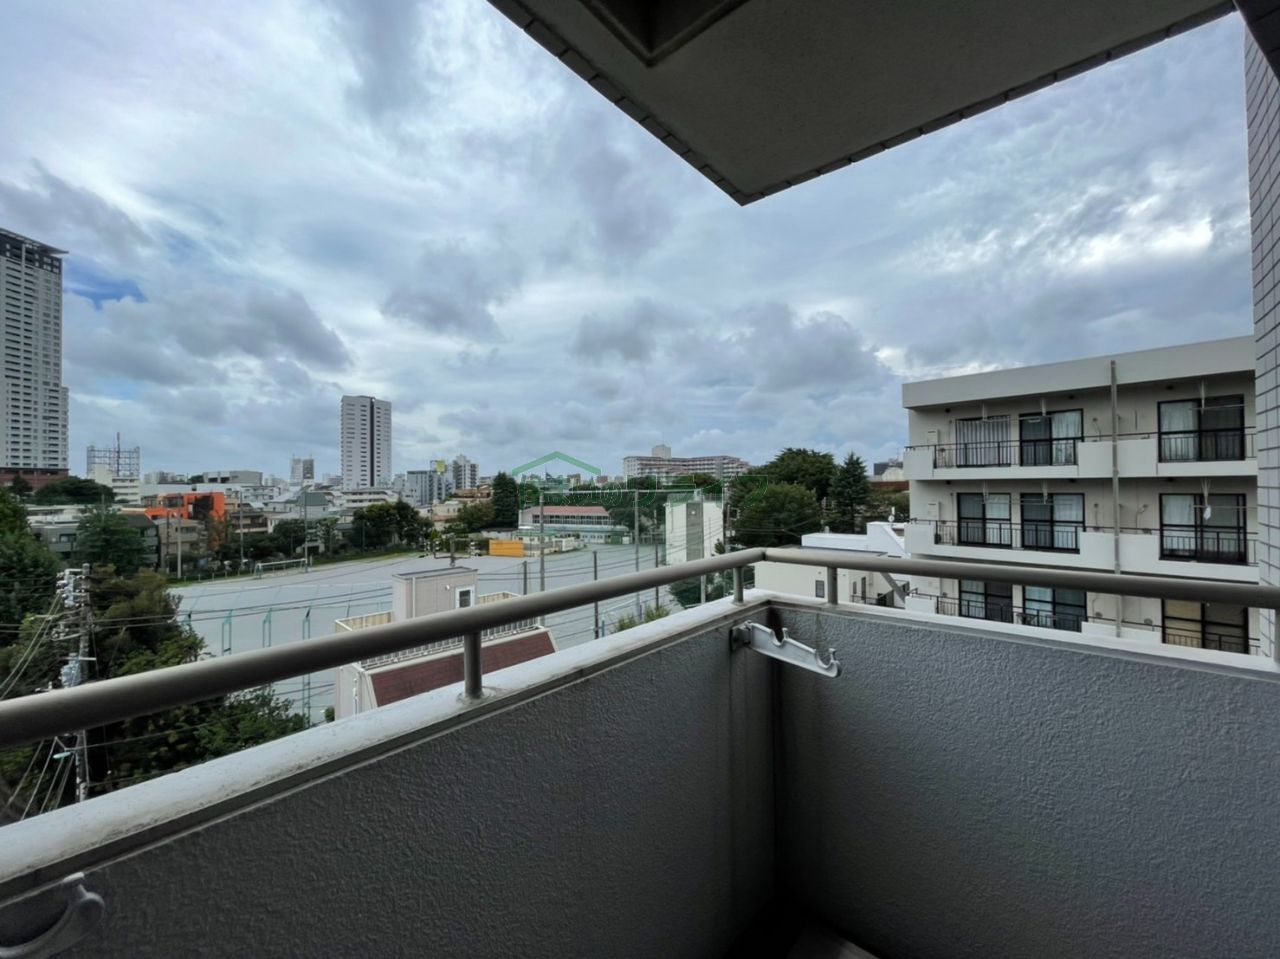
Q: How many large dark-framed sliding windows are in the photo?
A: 9